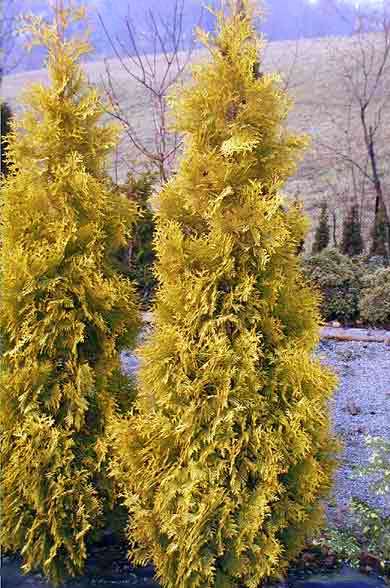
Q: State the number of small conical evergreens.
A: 3